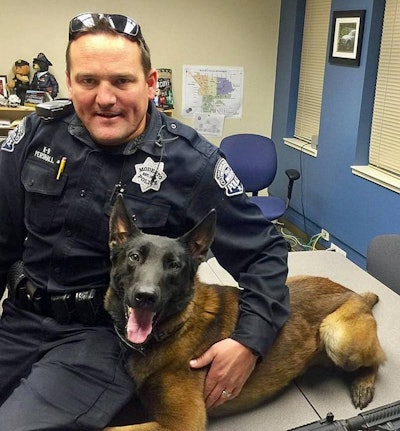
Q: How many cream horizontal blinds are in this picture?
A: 2